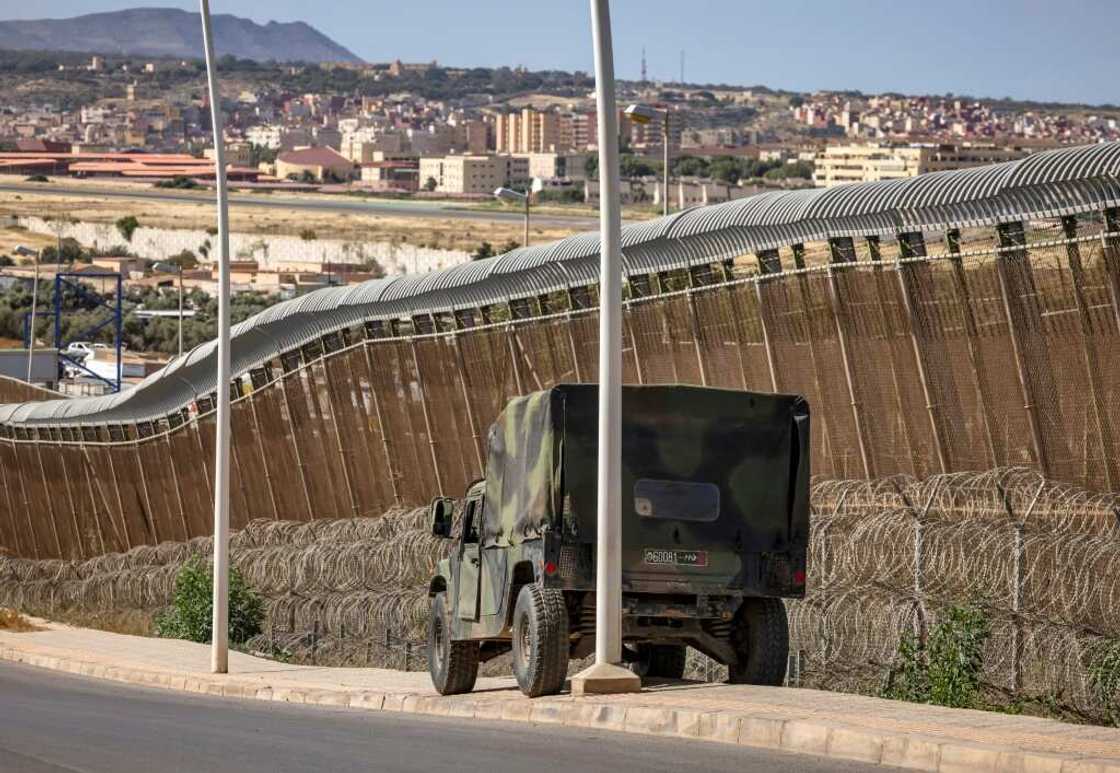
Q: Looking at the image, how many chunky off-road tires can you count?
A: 4